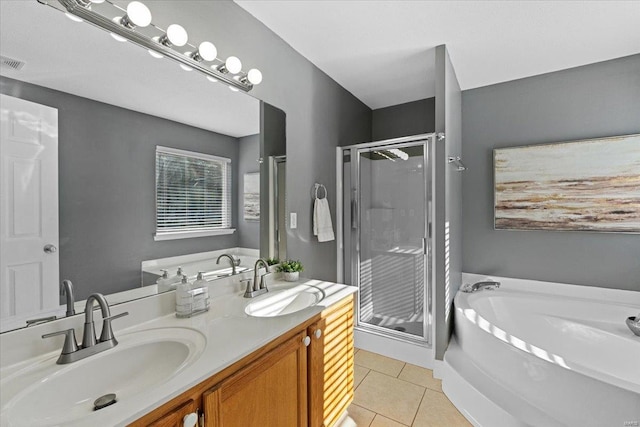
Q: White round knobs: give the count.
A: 3